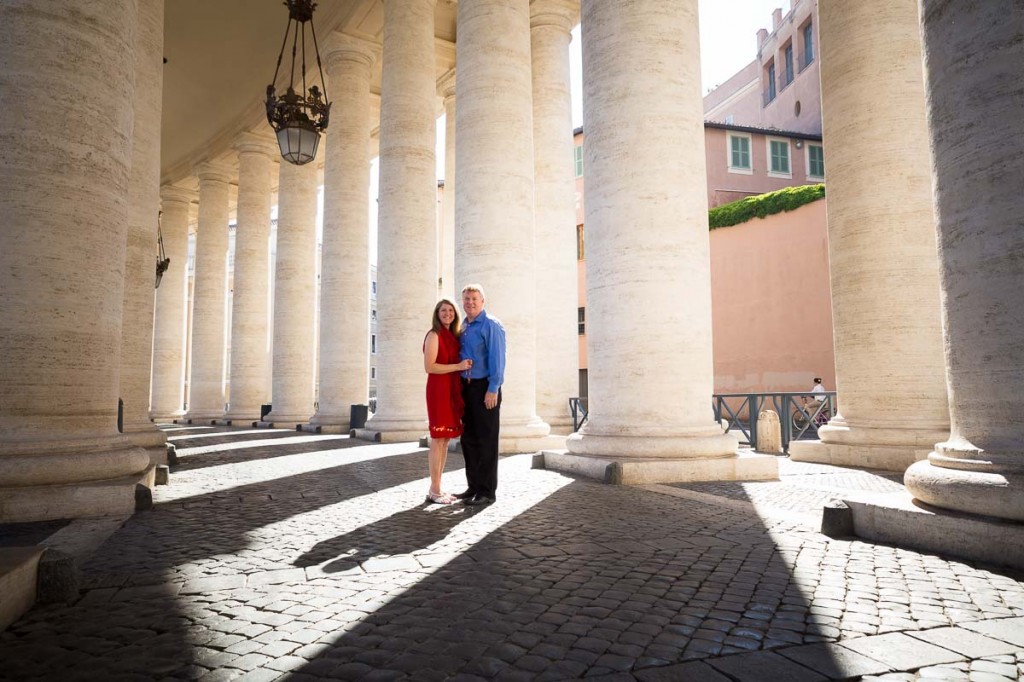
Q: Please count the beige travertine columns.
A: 14